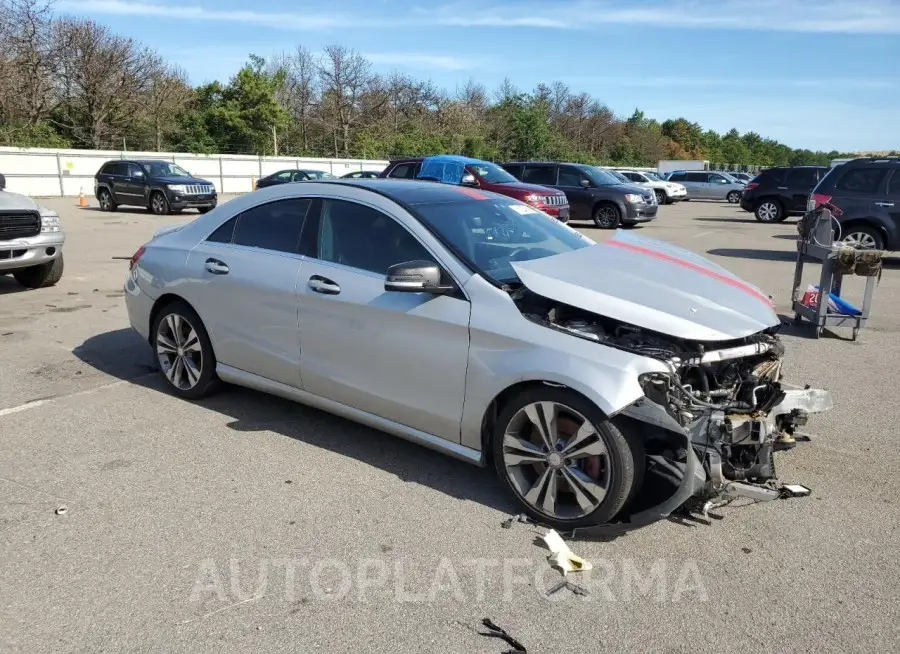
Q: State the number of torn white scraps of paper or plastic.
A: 1